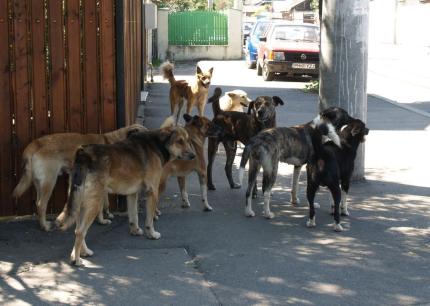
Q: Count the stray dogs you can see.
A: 8